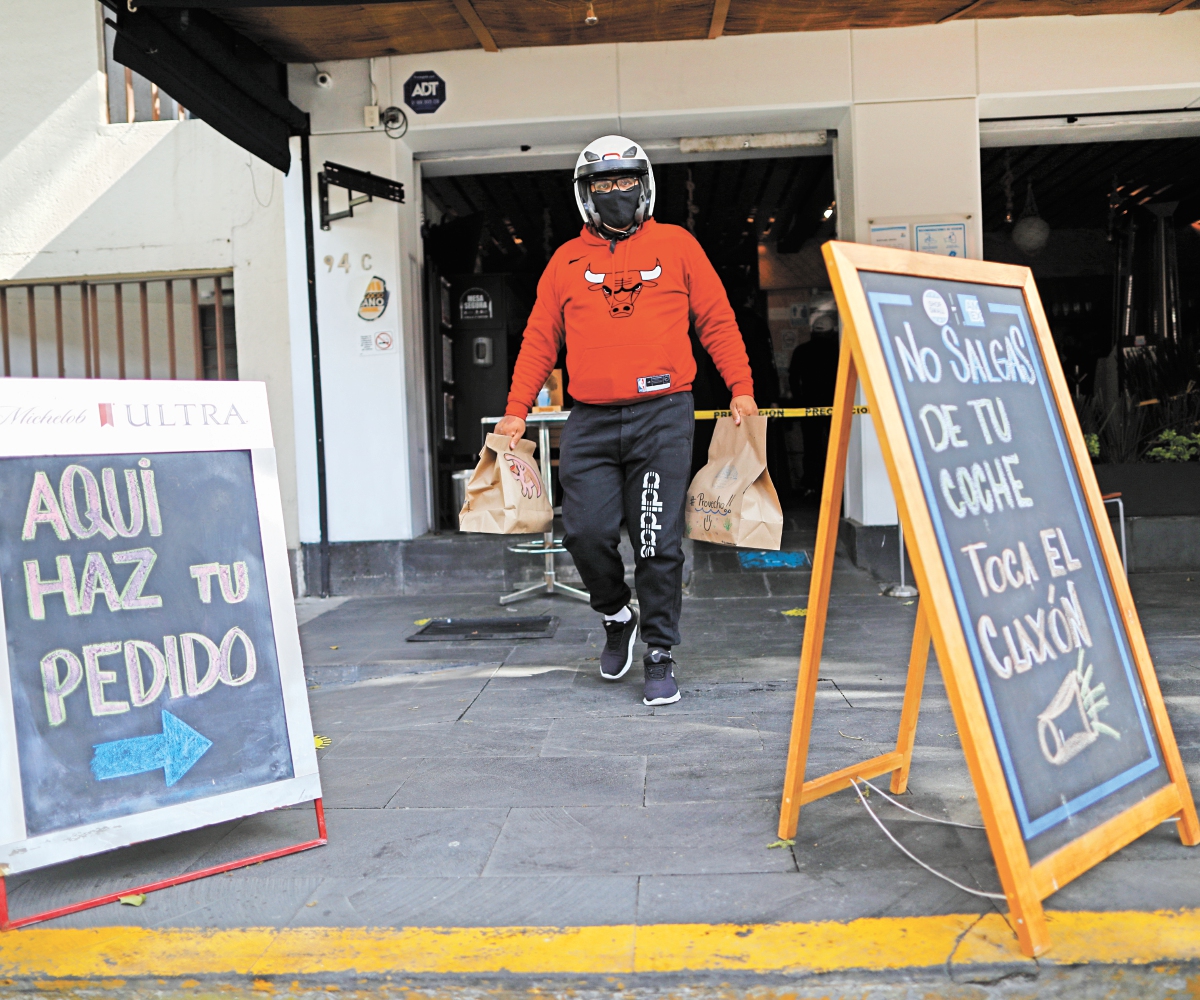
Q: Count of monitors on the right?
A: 0